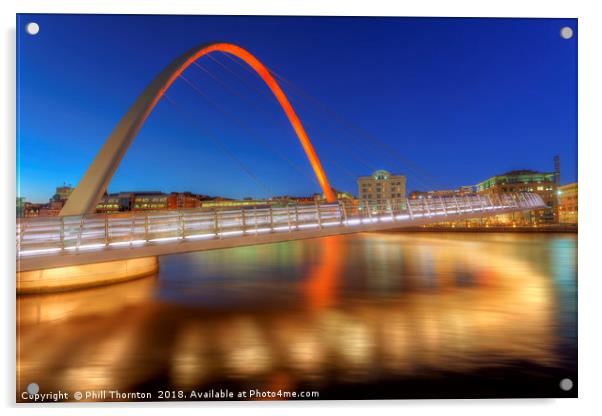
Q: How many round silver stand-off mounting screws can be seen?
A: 4